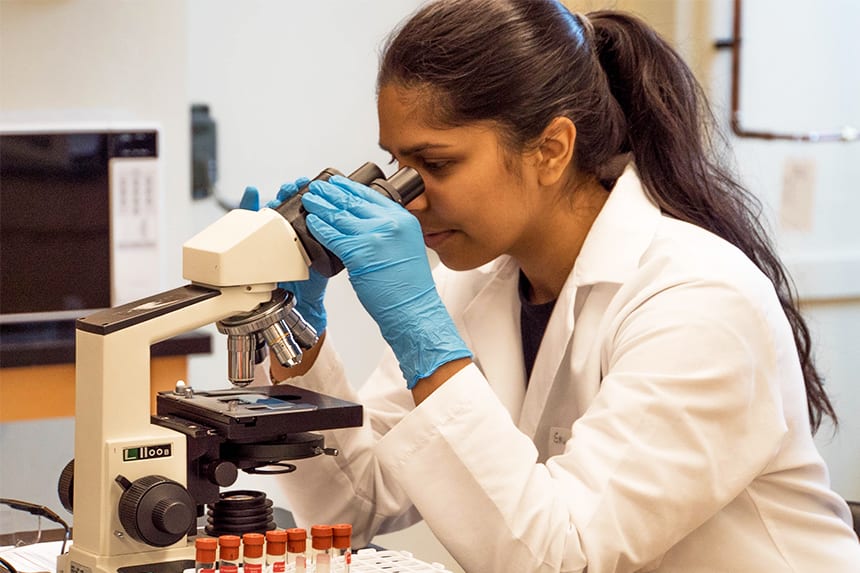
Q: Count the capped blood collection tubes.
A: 7